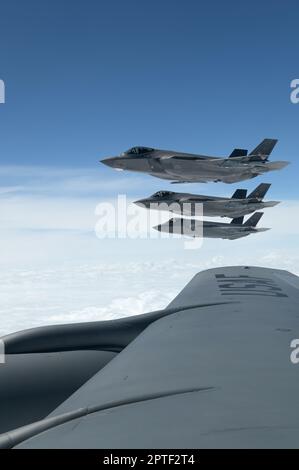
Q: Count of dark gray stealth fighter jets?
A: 3